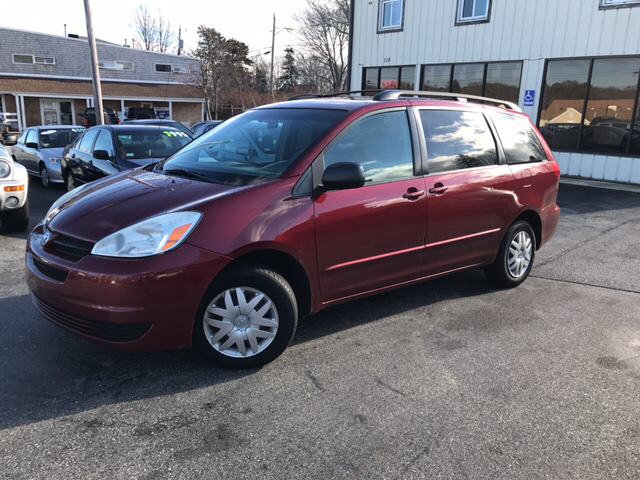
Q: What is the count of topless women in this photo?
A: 0